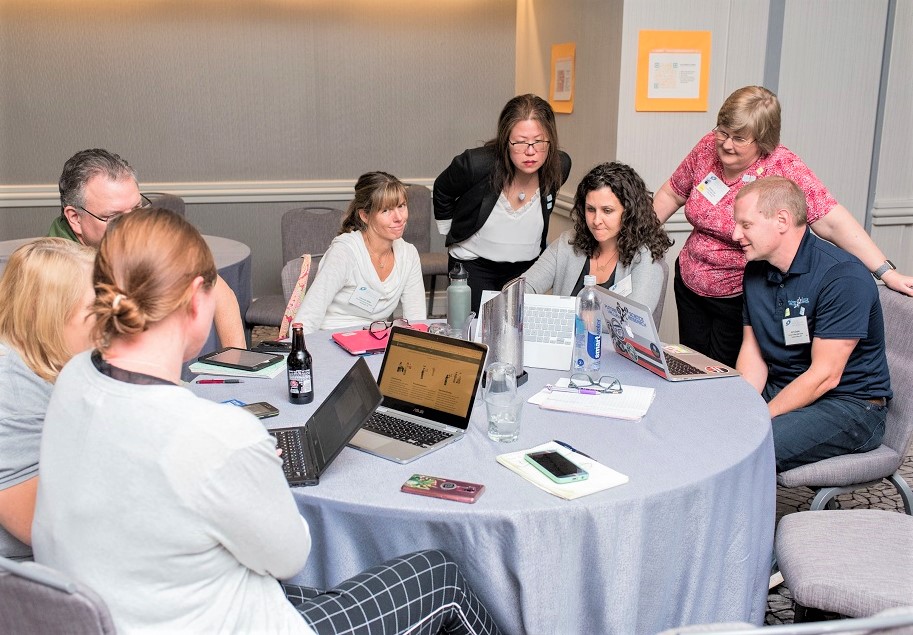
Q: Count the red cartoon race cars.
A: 0